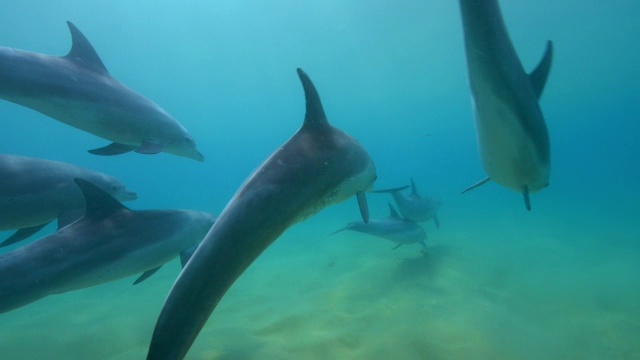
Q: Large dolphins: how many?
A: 5